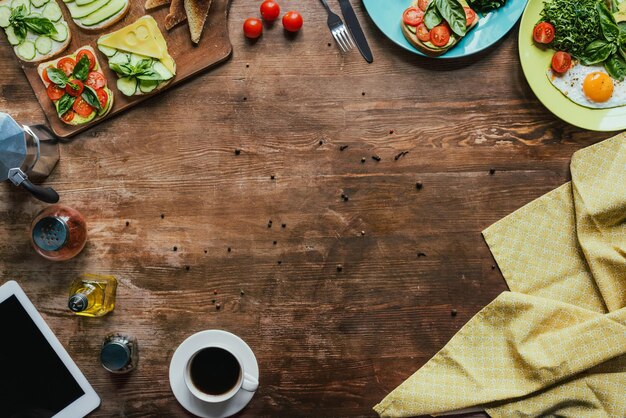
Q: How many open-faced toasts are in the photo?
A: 5